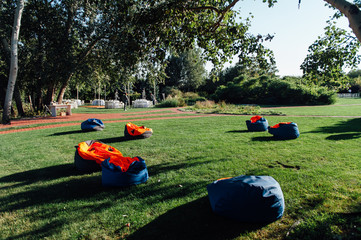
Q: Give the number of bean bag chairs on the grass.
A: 7